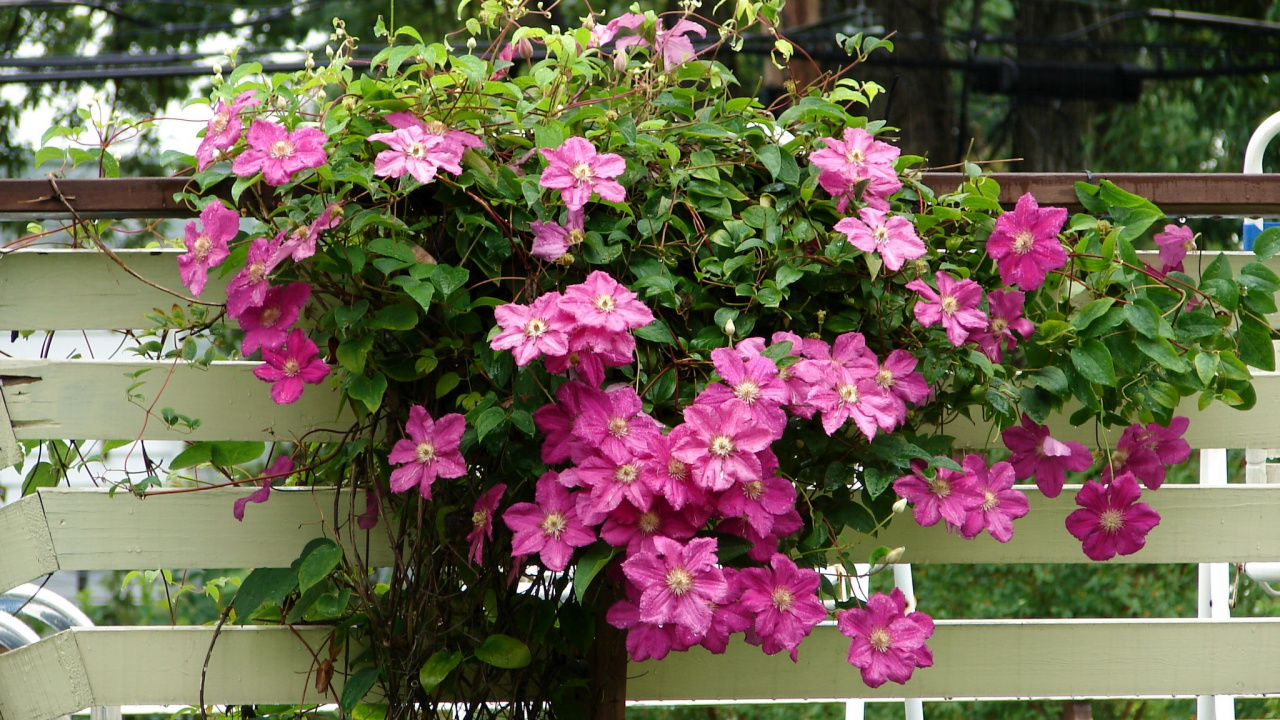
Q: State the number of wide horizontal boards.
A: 4